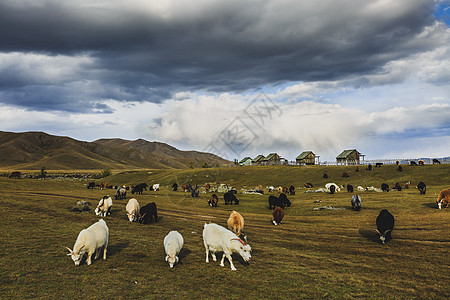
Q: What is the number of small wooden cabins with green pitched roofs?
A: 5